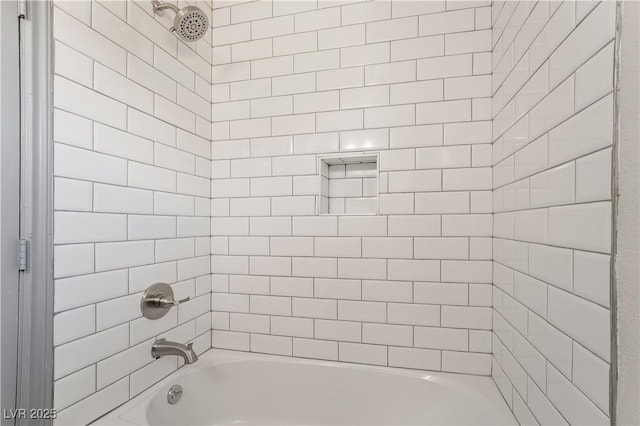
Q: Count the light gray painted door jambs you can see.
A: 1